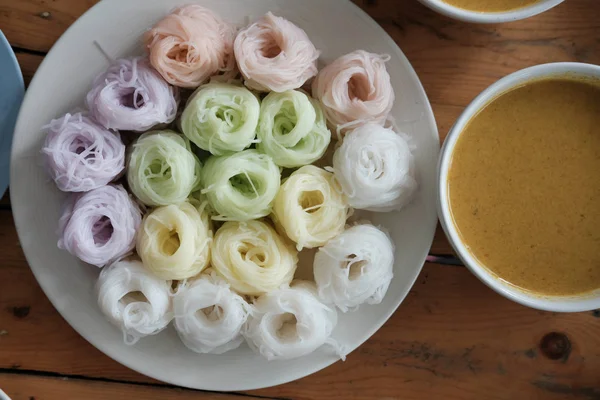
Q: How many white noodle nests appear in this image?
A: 5